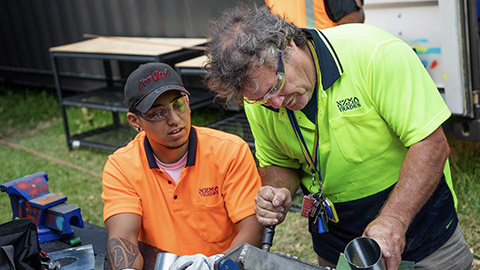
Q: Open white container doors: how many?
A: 1